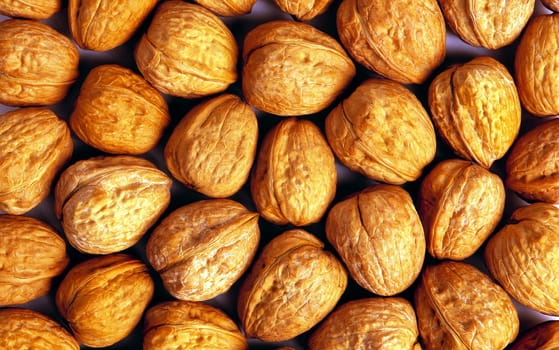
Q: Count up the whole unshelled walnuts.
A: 13